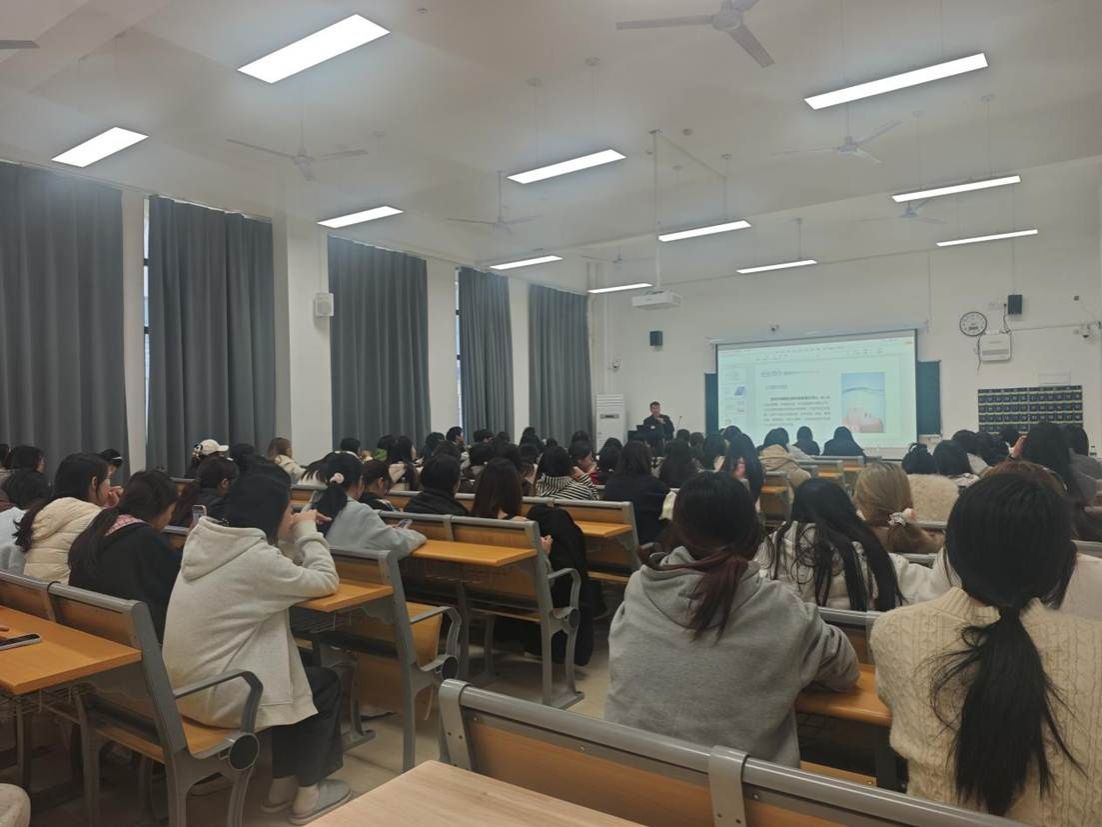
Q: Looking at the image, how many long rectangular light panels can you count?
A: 11